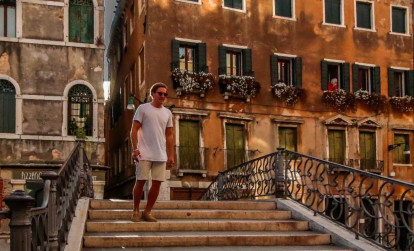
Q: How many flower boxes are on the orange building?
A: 6